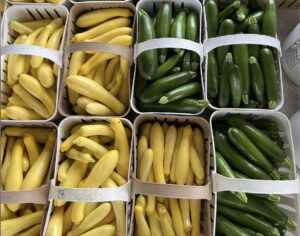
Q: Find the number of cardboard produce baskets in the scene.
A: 8